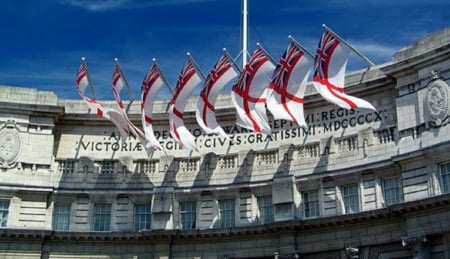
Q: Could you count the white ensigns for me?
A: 8